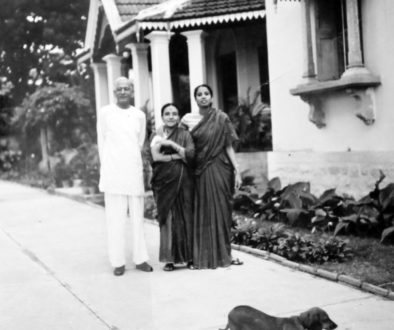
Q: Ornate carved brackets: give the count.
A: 2